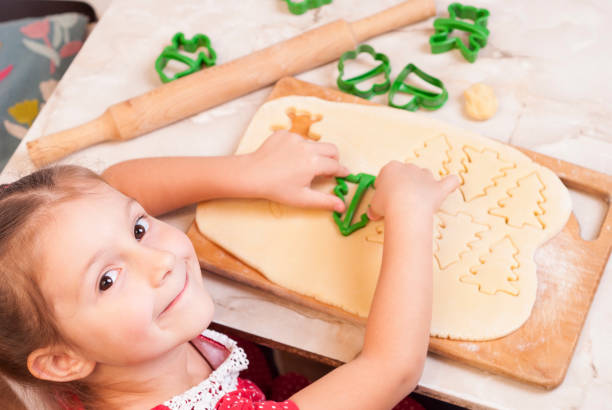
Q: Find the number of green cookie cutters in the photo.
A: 6